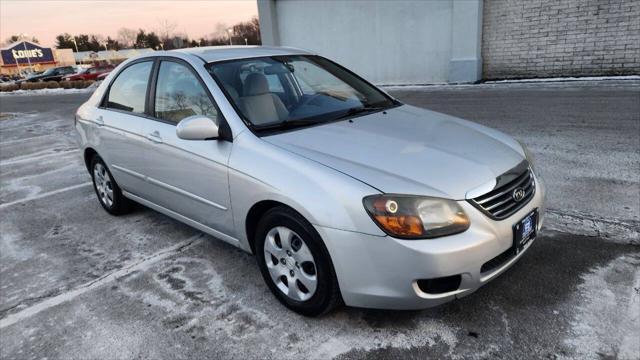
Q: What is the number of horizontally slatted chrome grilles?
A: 1